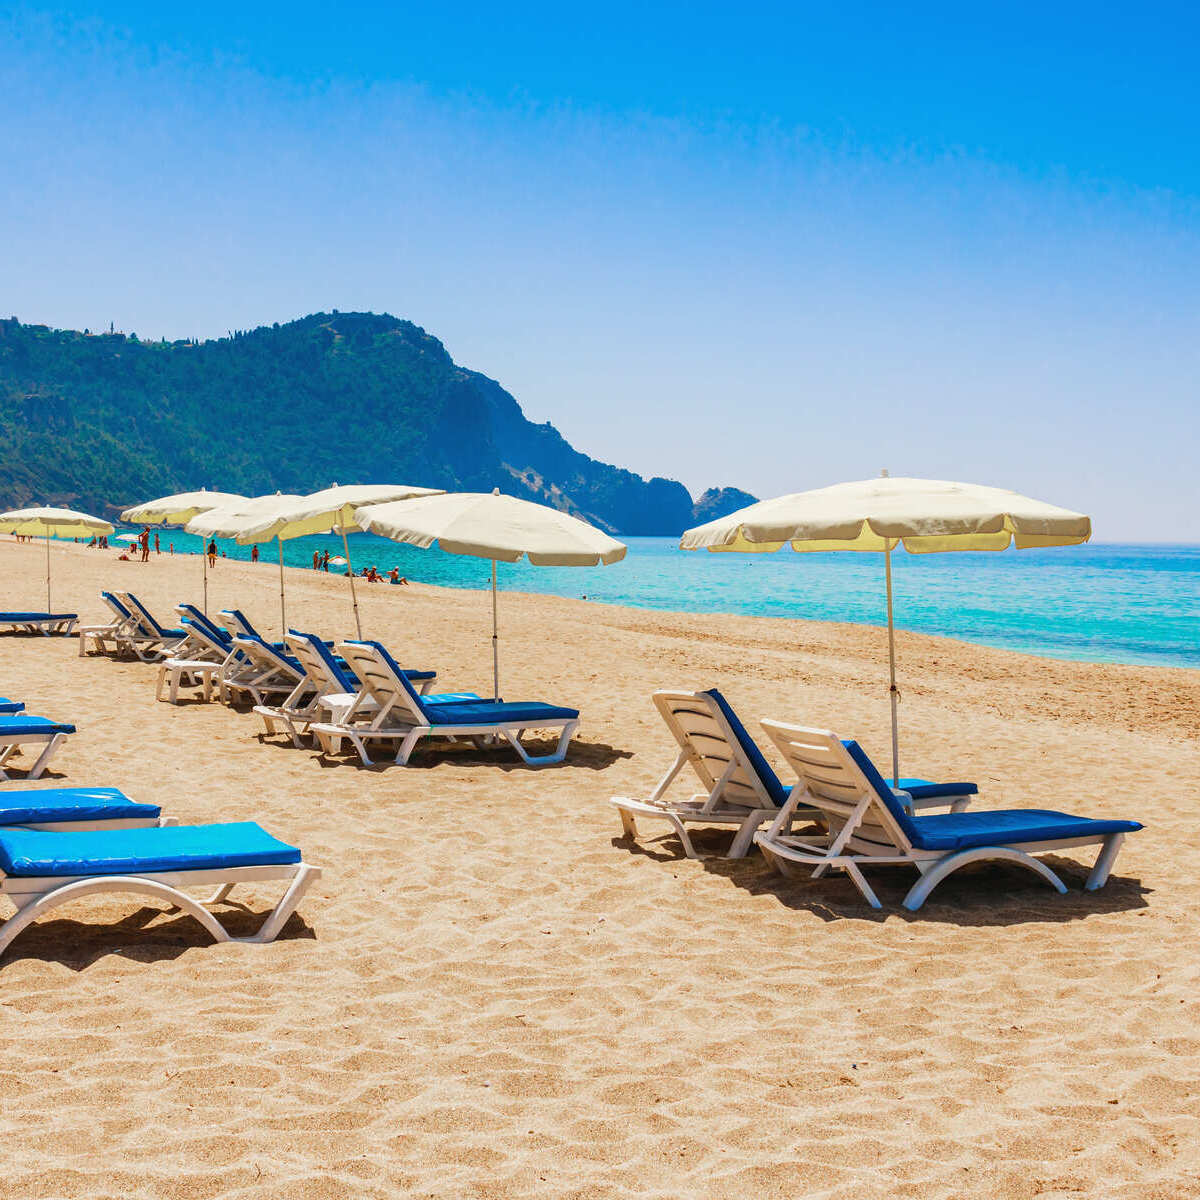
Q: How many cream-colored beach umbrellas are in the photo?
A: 6